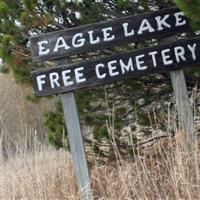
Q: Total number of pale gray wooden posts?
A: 2